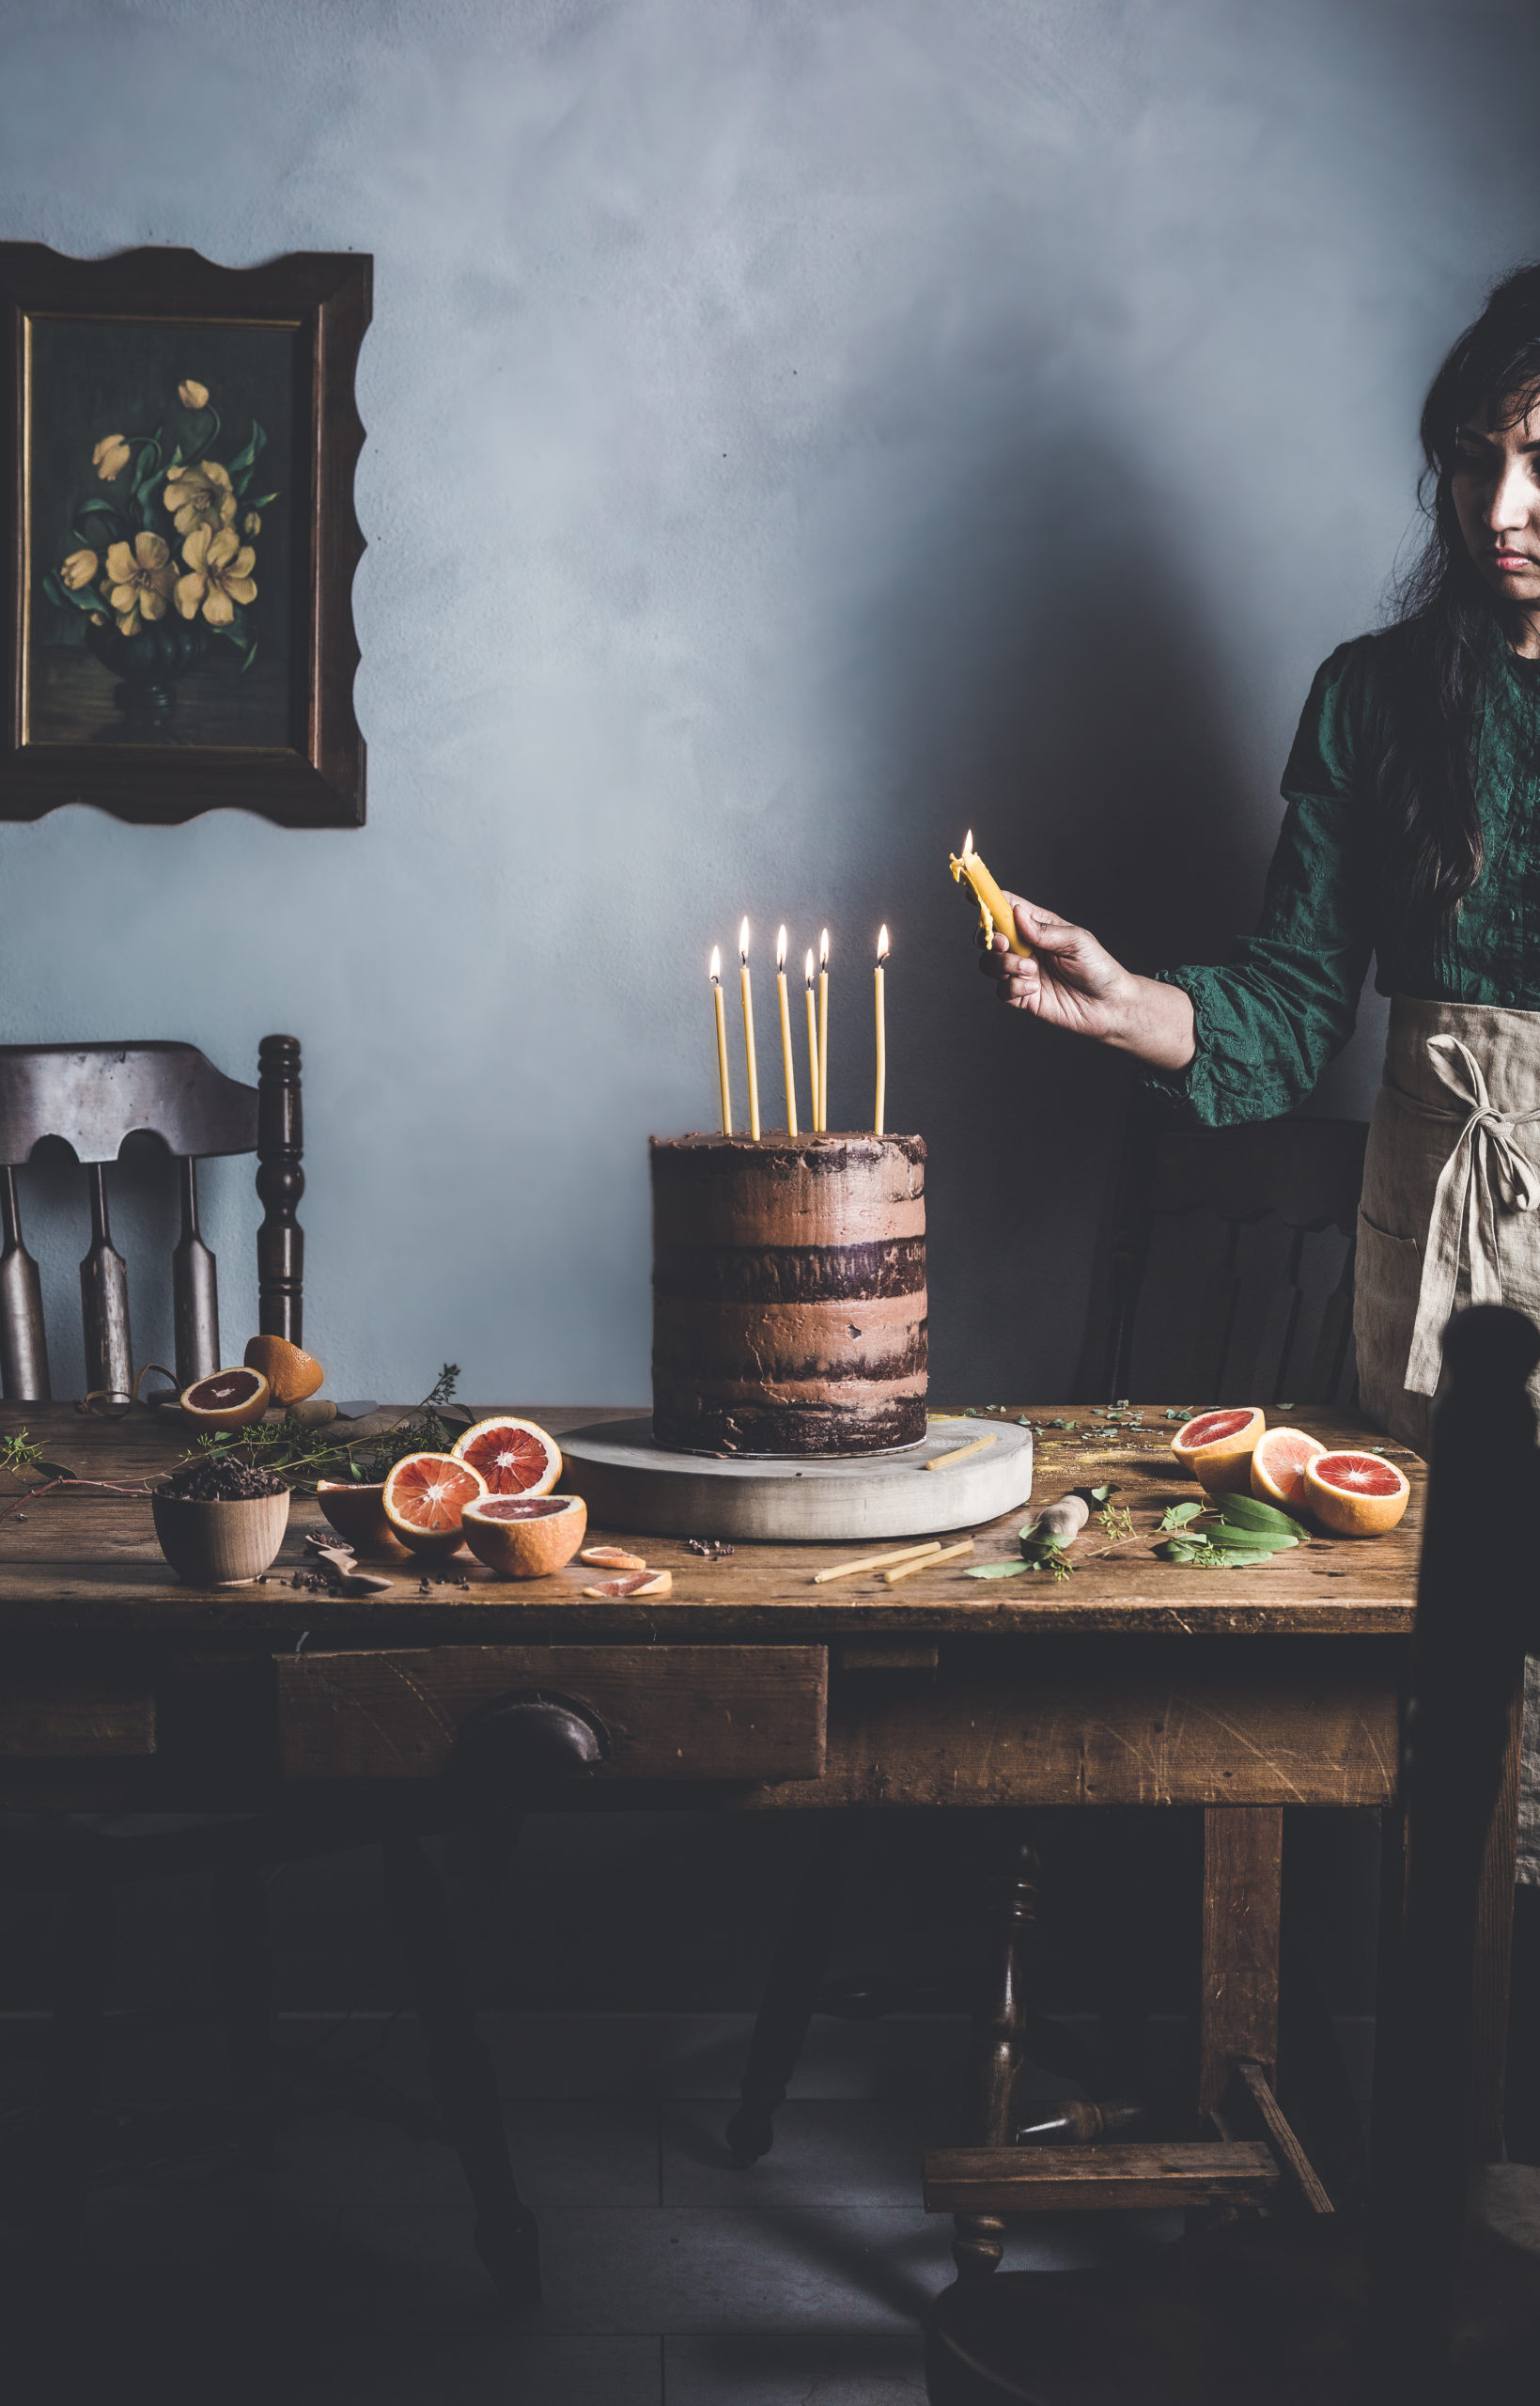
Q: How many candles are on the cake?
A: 6